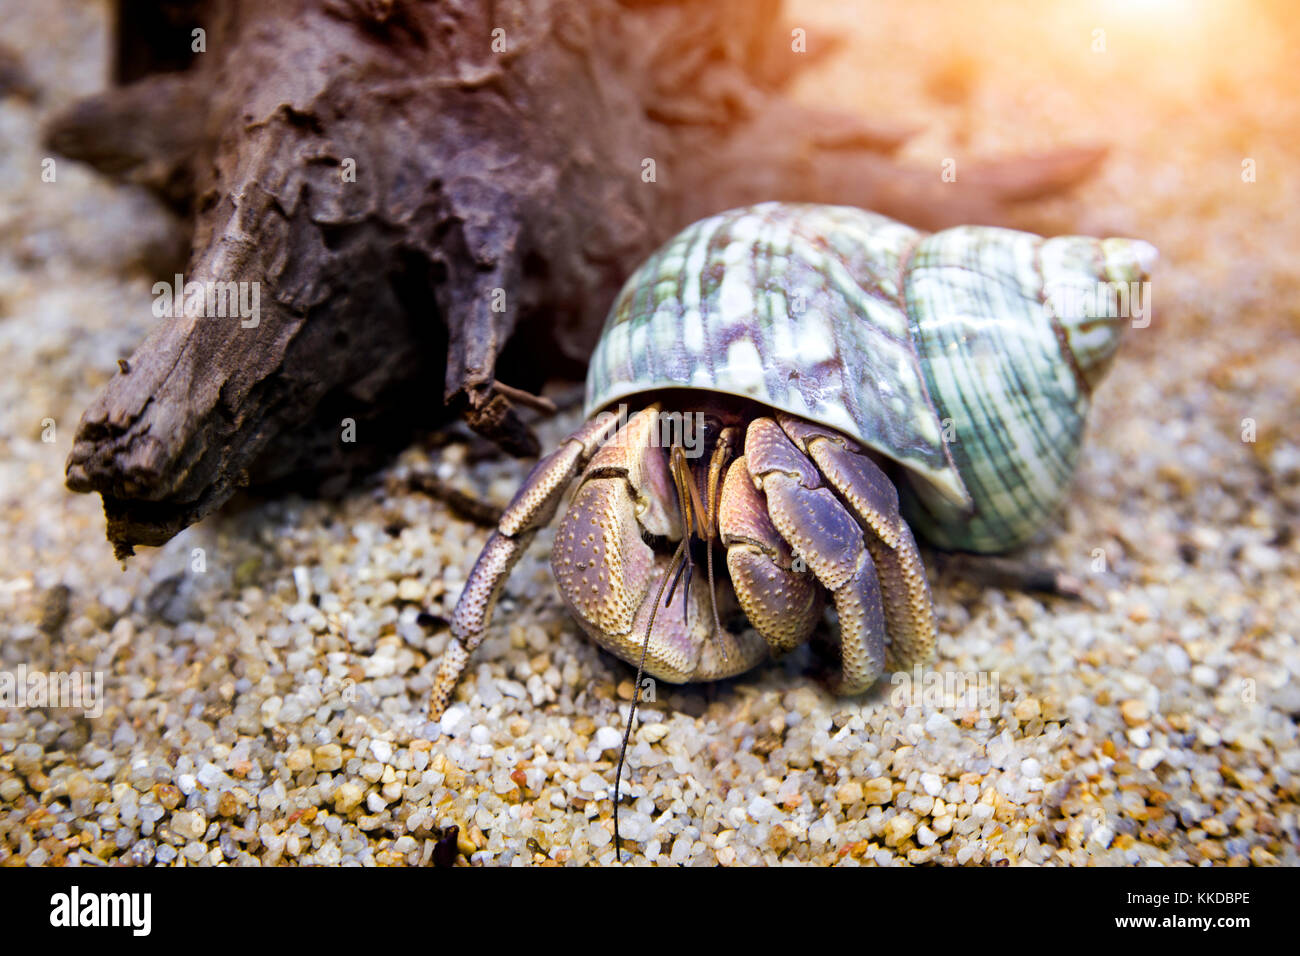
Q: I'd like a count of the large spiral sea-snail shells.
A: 1